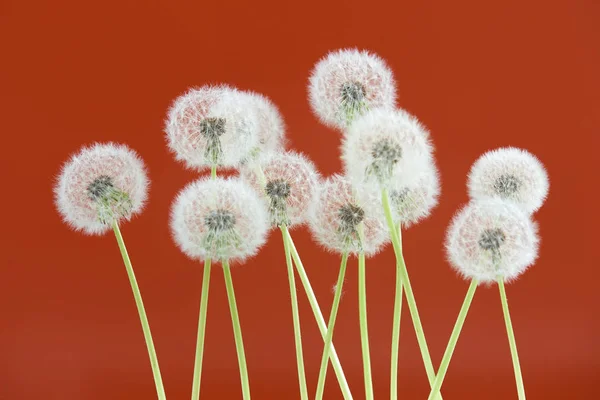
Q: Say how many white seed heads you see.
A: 11